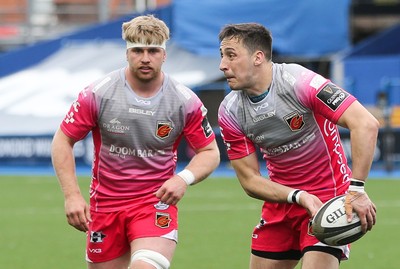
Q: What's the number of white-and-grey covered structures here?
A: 1